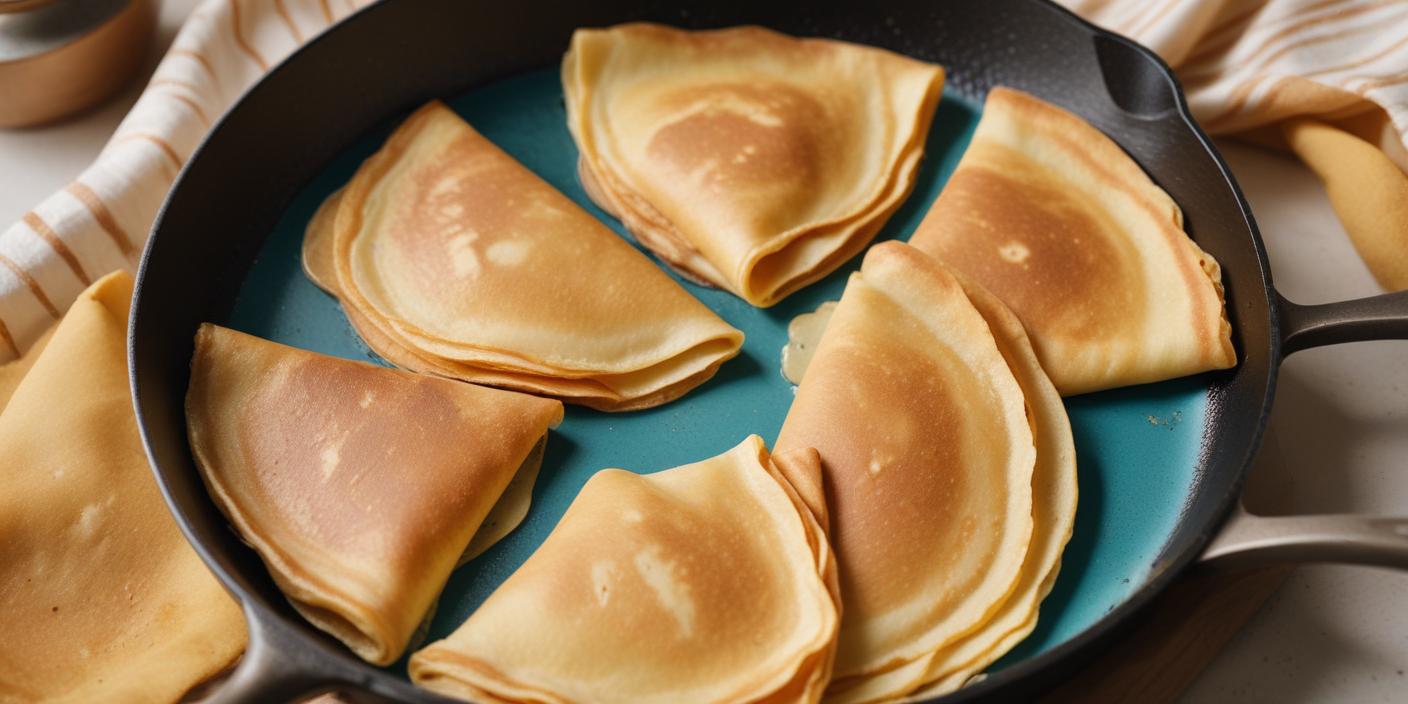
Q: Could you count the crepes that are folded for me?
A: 6